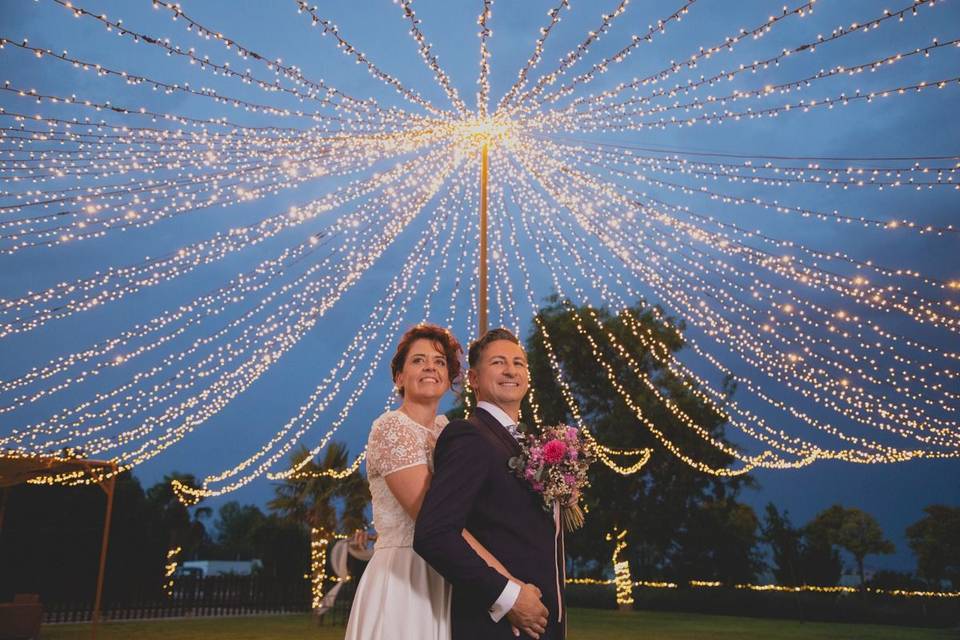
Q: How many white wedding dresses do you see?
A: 1